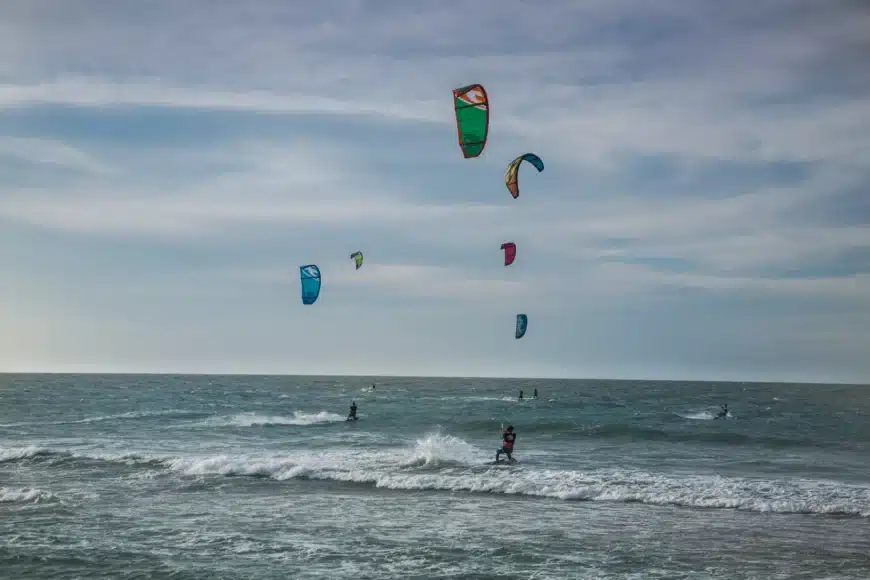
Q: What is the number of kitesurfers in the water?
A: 6